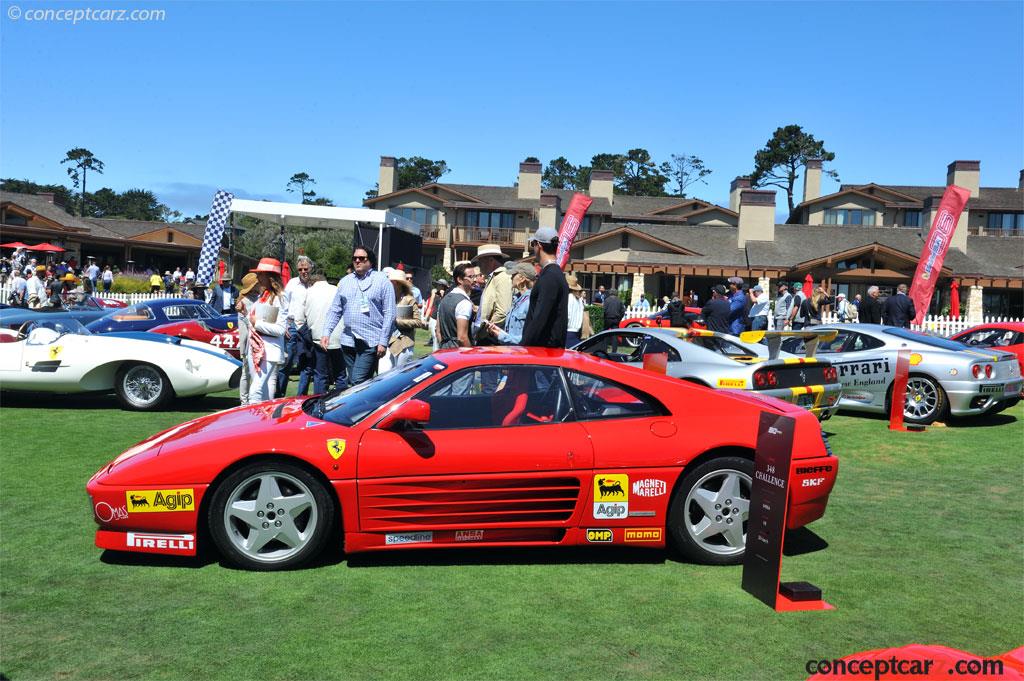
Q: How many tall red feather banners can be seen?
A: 2